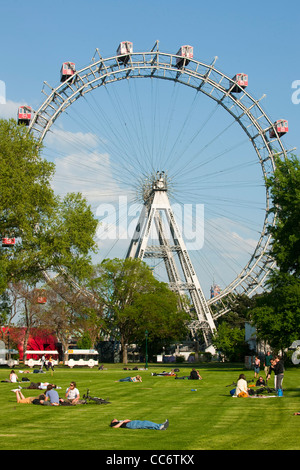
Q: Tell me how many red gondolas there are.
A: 8